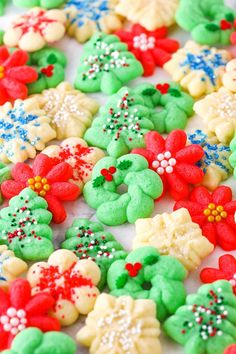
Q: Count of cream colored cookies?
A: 14